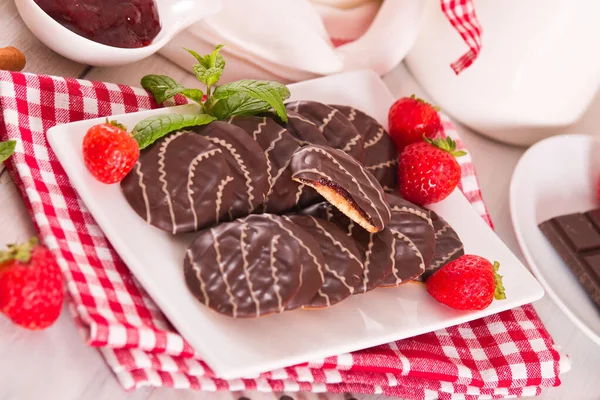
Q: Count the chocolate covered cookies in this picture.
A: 13